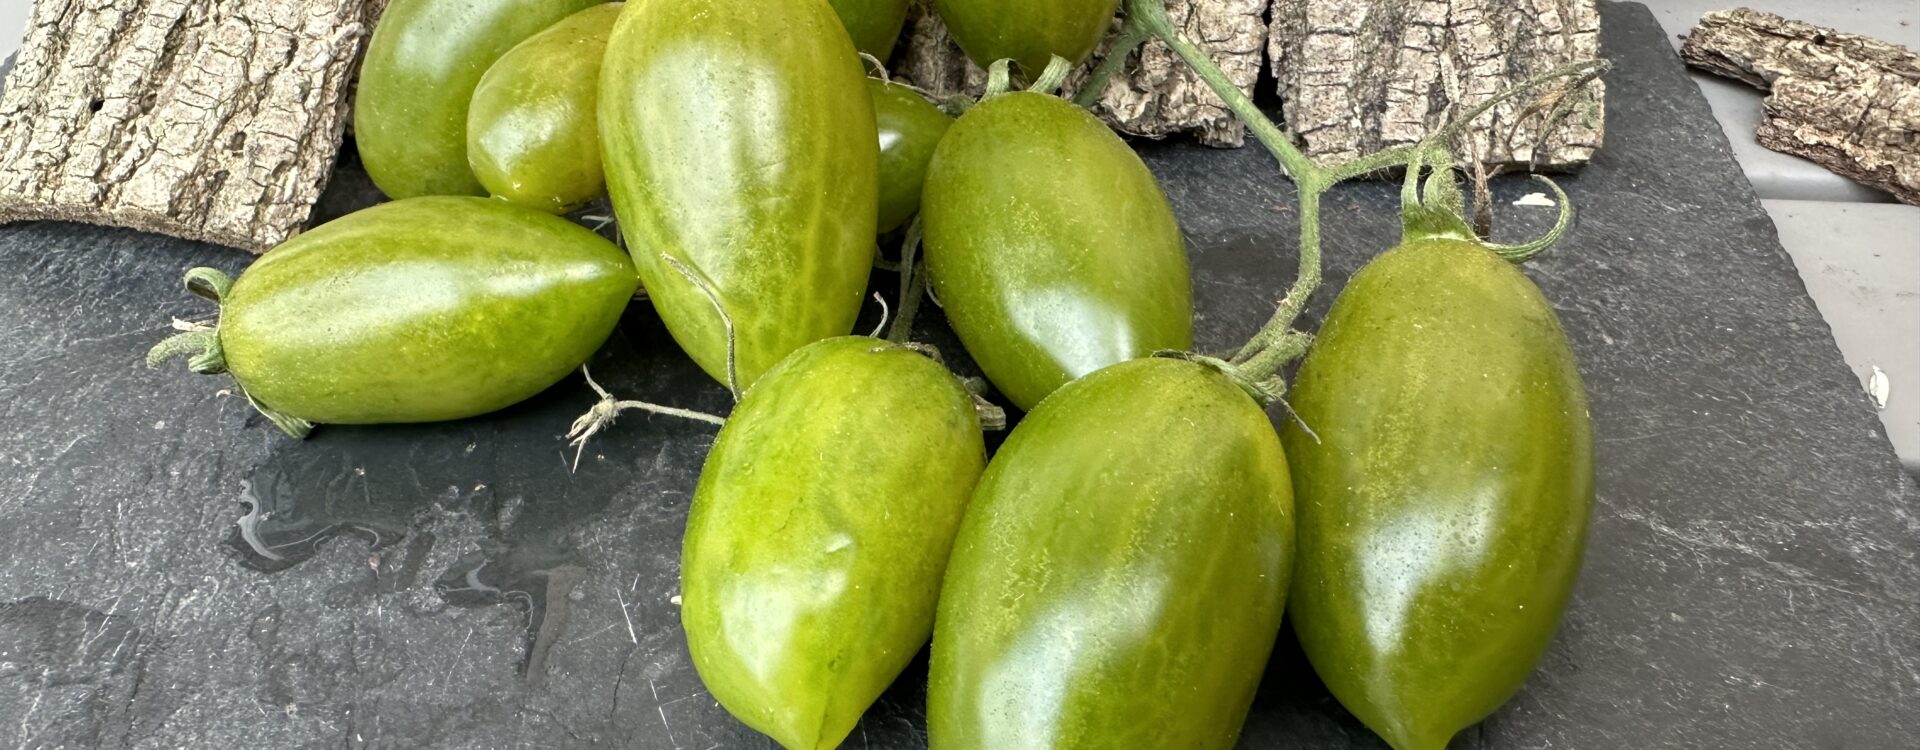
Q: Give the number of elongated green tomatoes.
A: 11